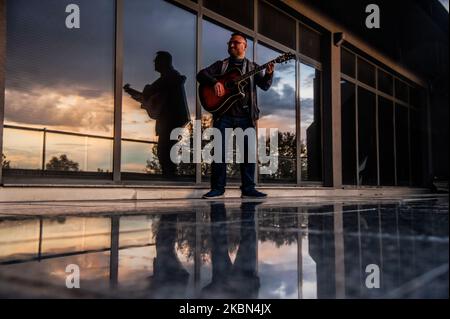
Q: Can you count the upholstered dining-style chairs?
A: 0